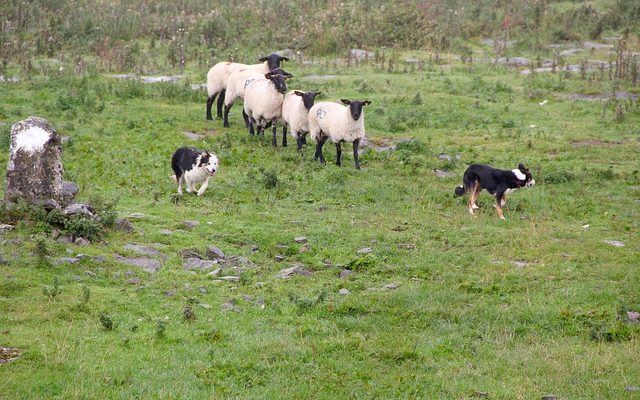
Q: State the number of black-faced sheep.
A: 5